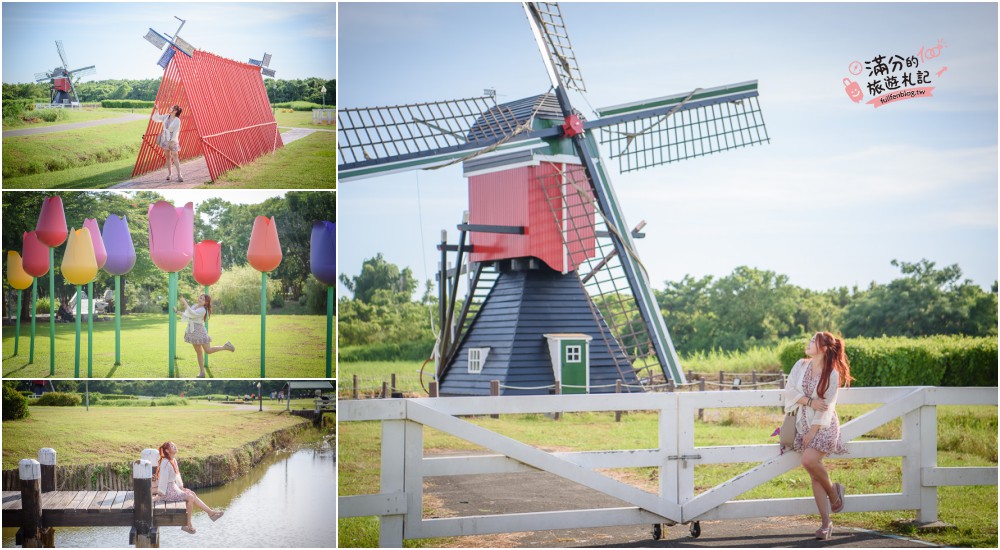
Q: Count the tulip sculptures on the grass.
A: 10